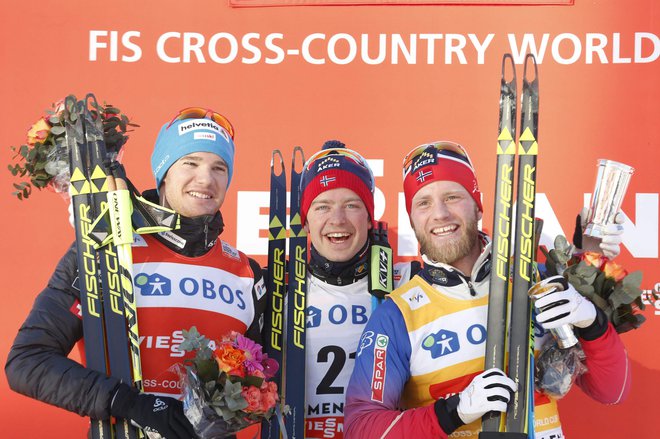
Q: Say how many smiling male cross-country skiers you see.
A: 3